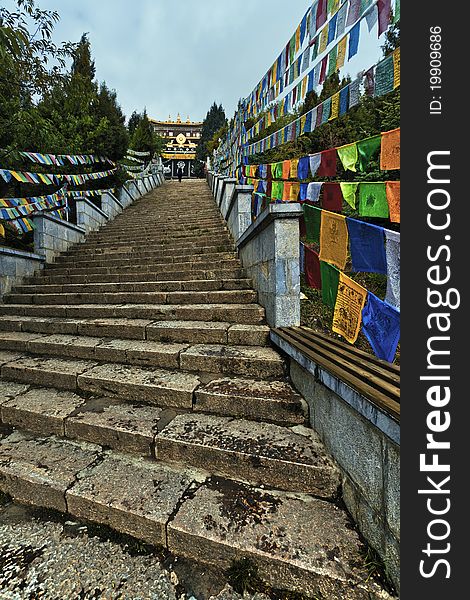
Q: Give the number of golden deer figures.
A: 2